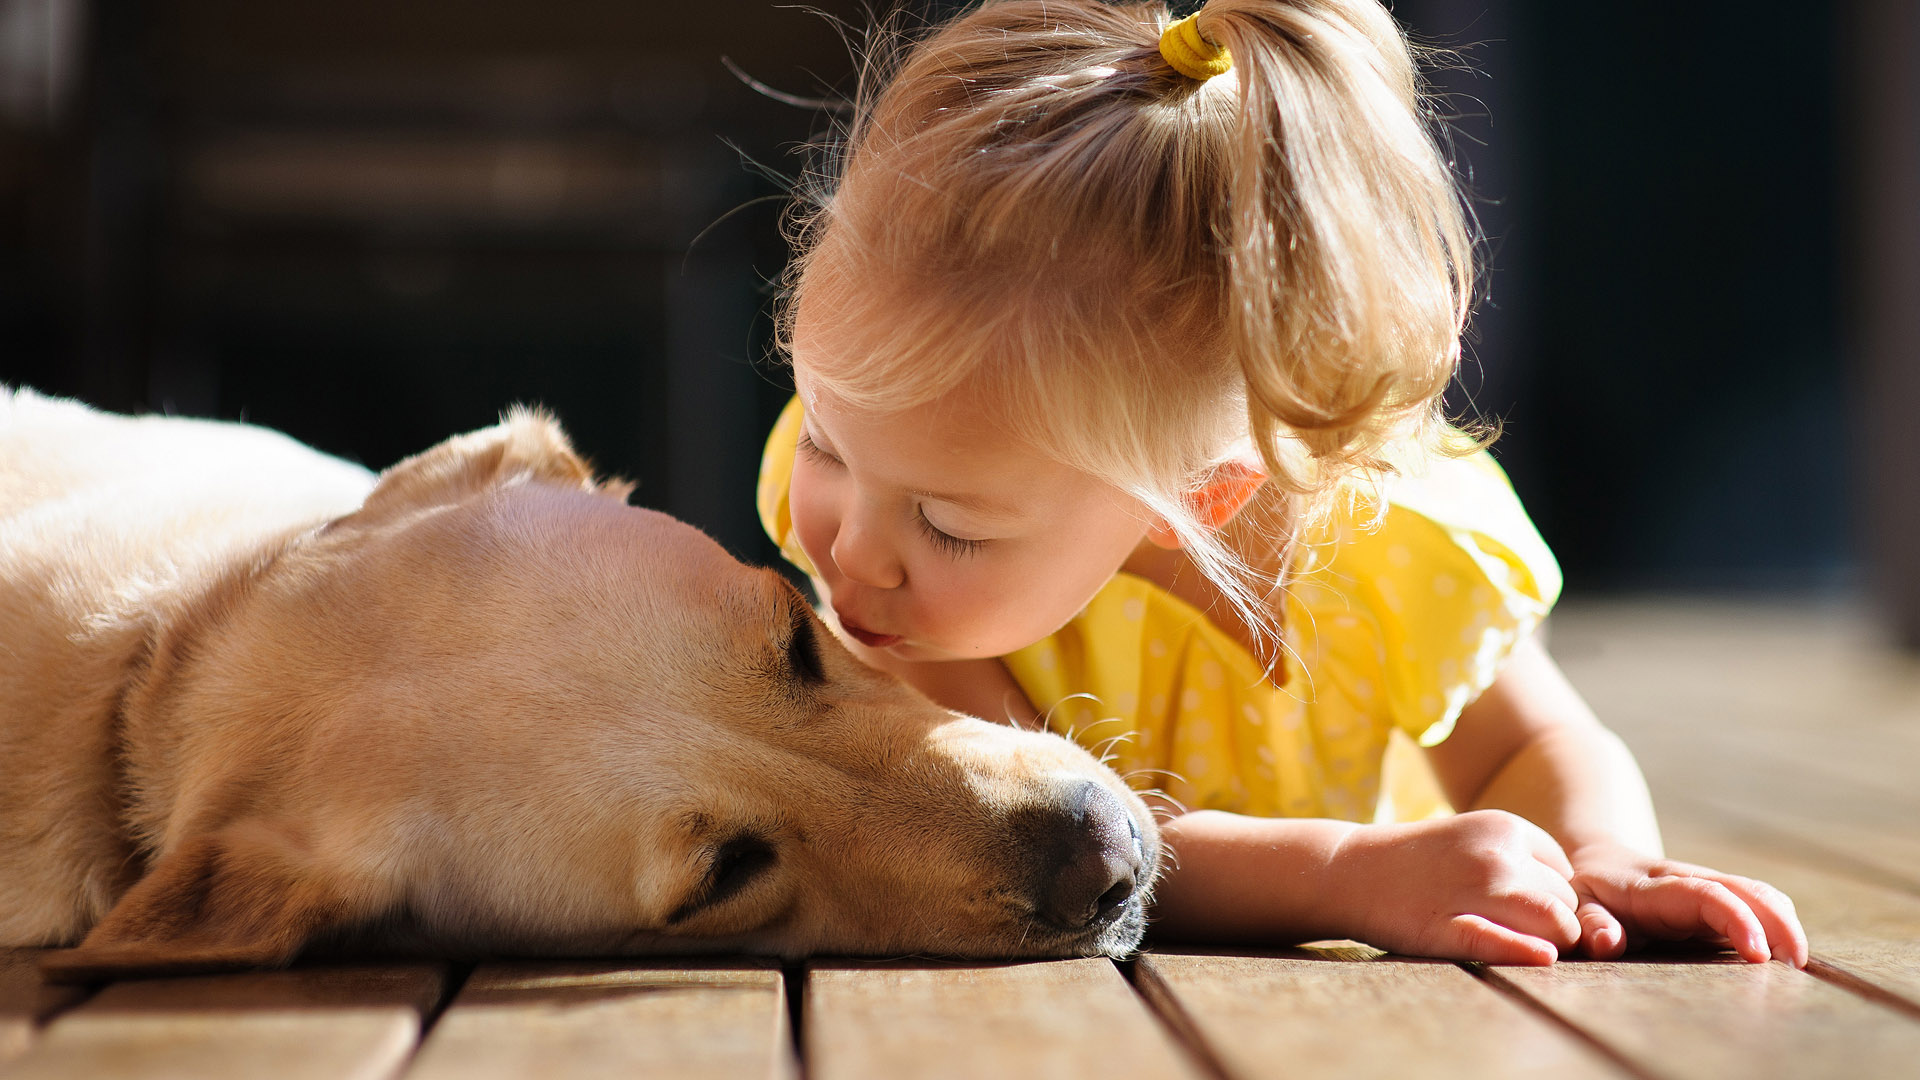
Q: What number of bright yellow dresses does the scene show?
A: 1